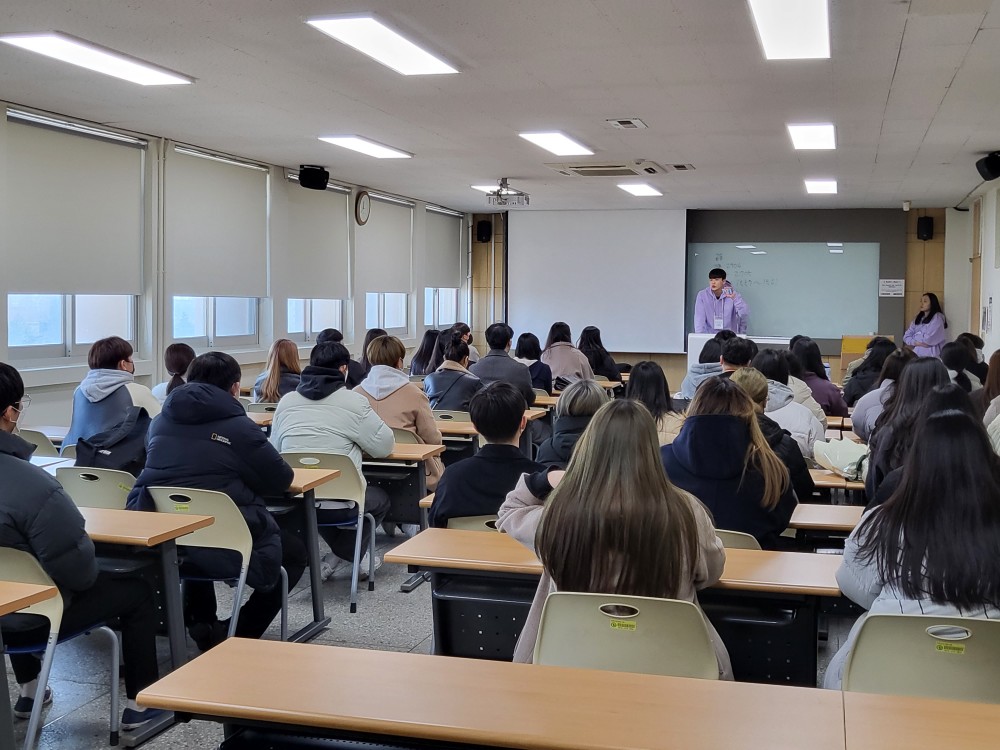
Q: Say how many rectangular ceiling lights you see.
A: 9